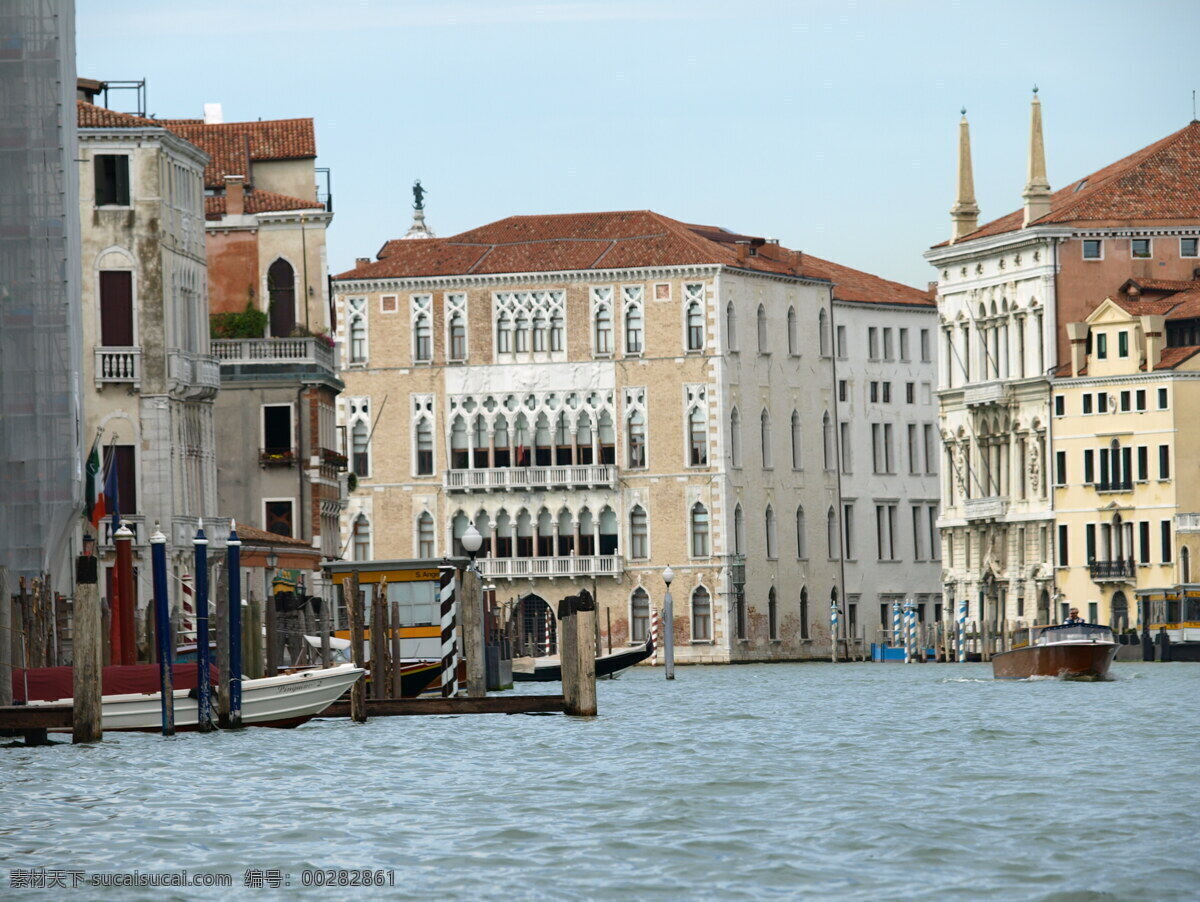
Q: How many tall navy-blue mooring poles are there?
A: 3